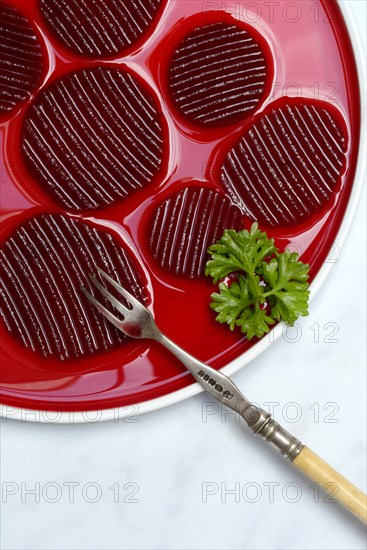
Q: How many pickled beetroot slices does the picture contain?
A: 7